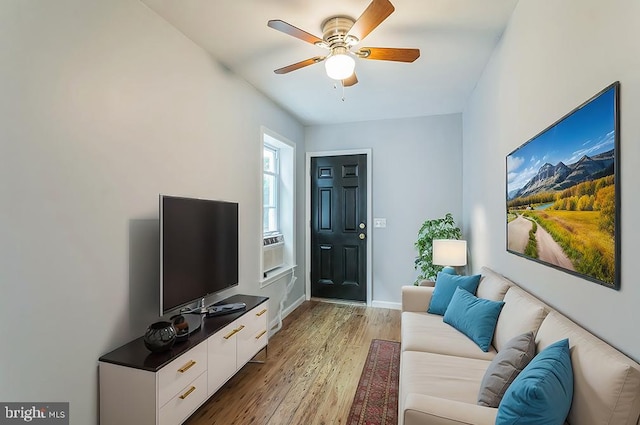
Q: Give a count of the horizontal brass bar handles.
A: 6